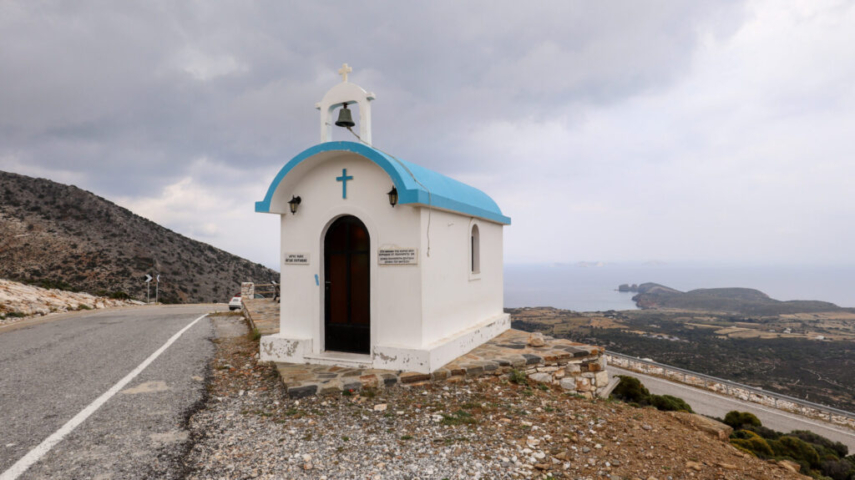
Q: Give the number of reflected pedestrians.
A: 0